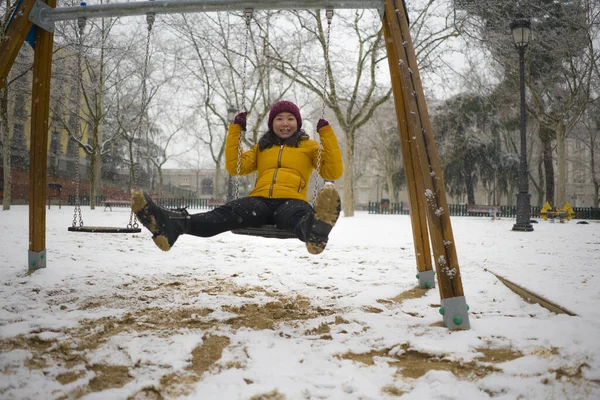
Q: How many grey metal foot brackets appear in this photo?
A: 3